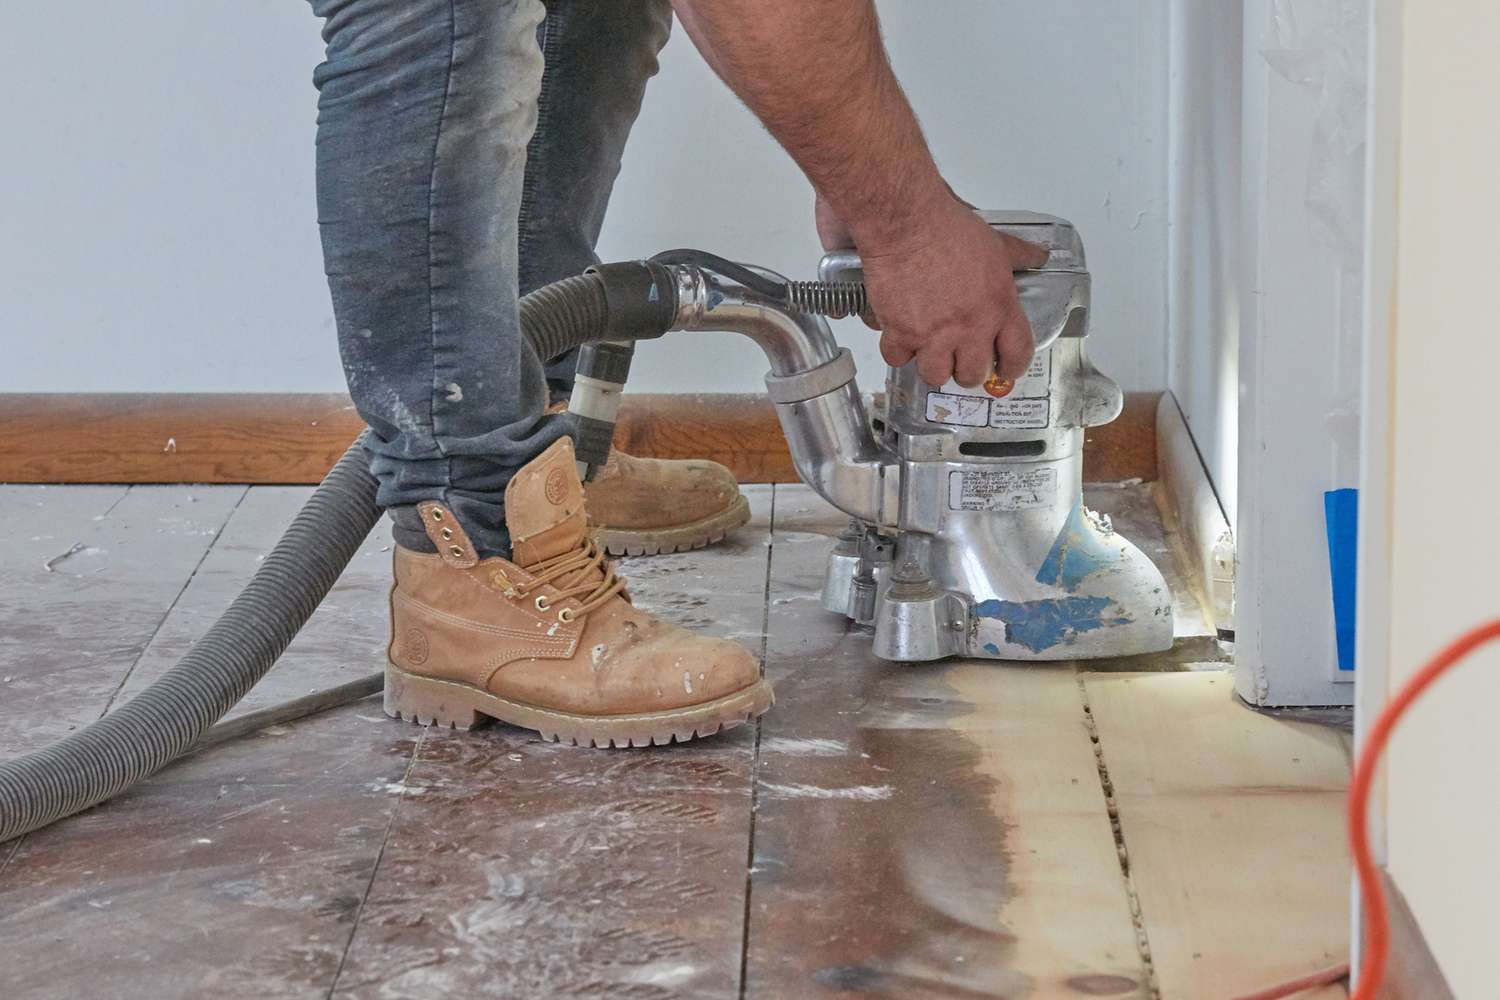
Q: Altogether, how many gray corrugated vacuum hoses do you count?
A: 1